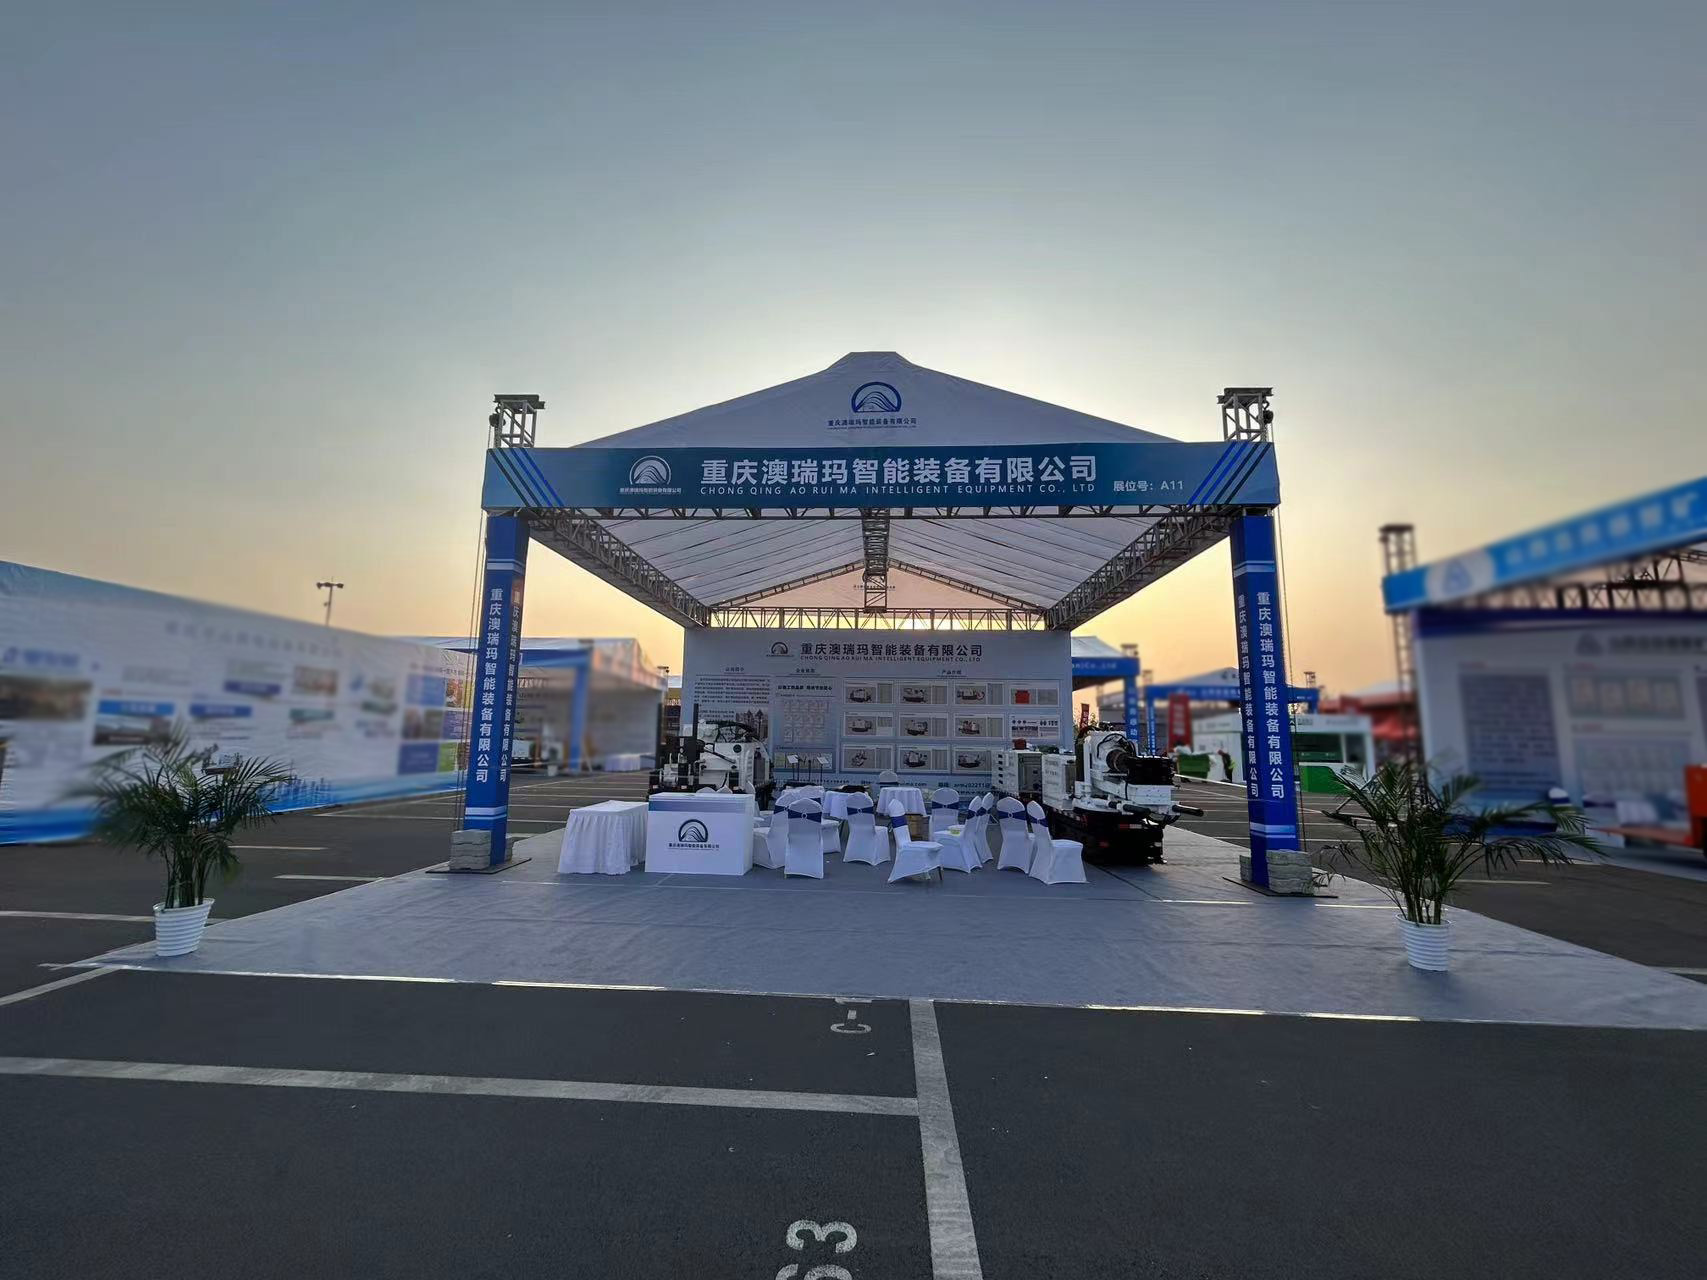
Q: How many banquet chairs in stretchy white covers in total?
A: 12